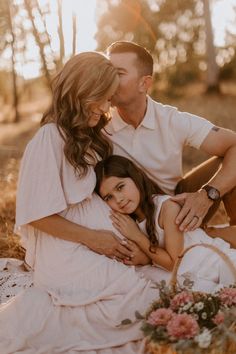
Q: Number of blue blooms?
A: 0